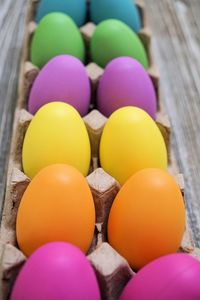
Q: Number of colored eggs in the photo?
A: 12